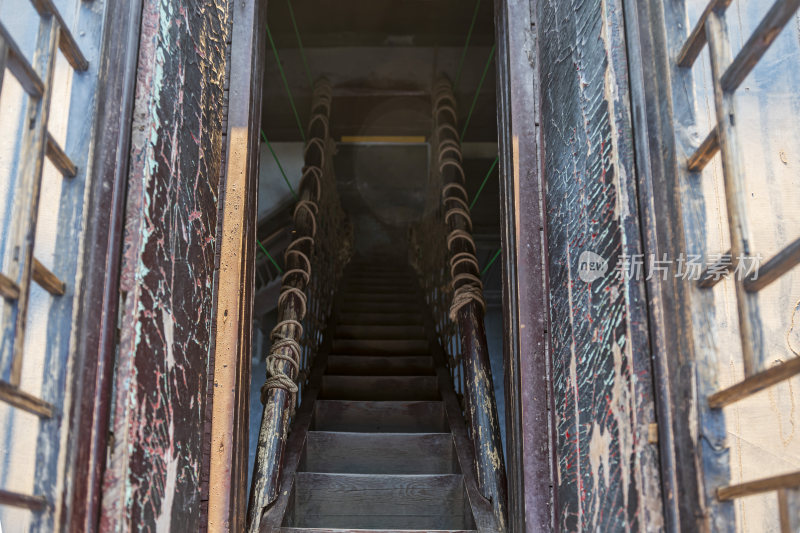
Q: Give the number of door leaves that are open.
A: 2